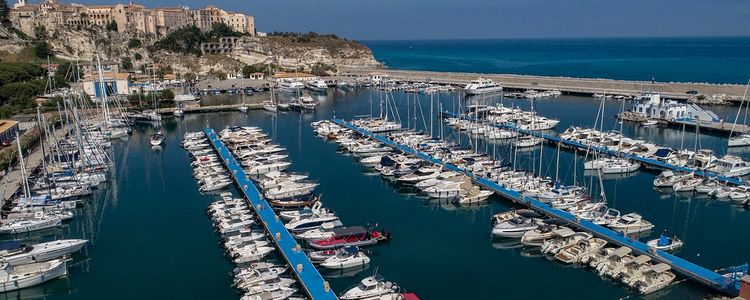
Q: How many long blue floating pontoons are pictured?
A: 3